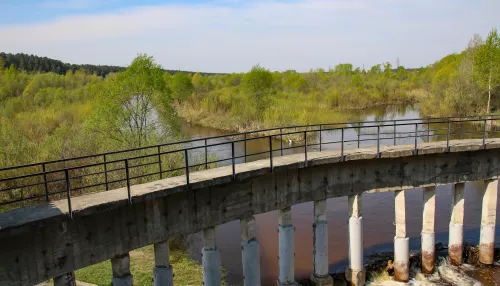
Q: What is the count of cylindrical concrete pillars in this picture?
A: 12